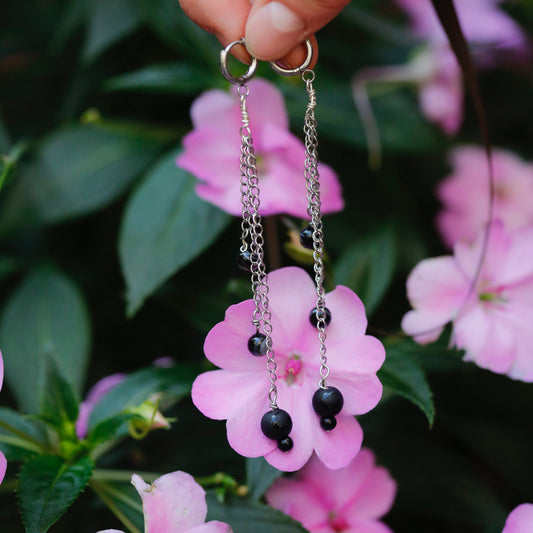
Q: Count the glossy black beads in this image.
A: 8